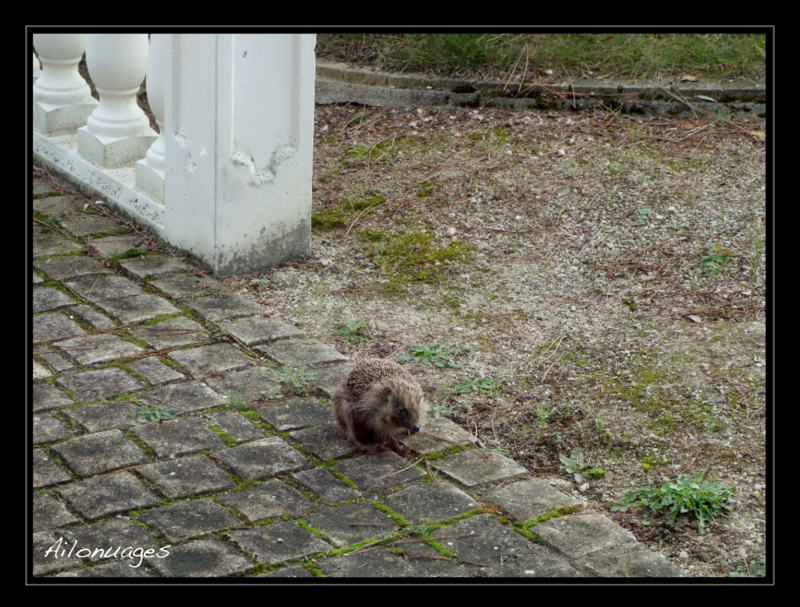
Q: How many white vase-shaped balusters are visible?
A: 3